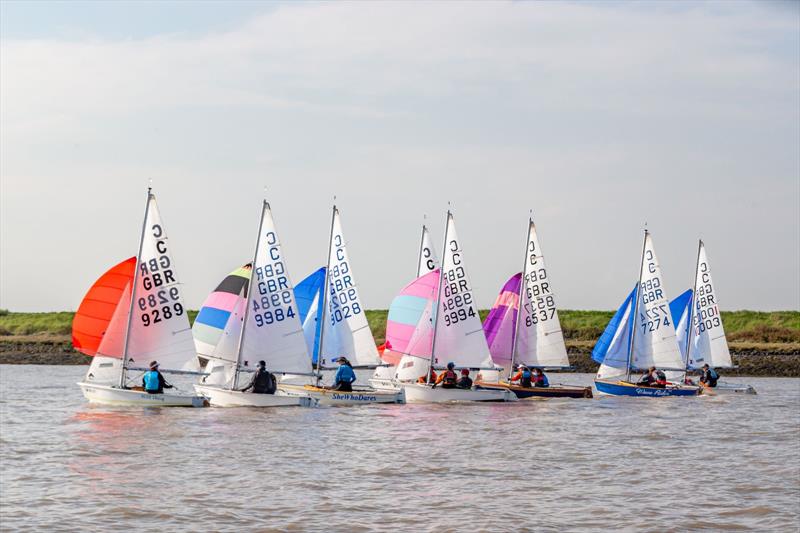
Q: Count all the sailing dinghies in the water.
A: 8